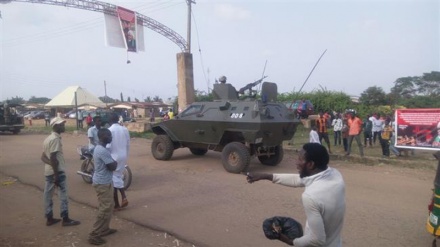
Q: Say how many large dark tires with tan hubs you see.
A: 2